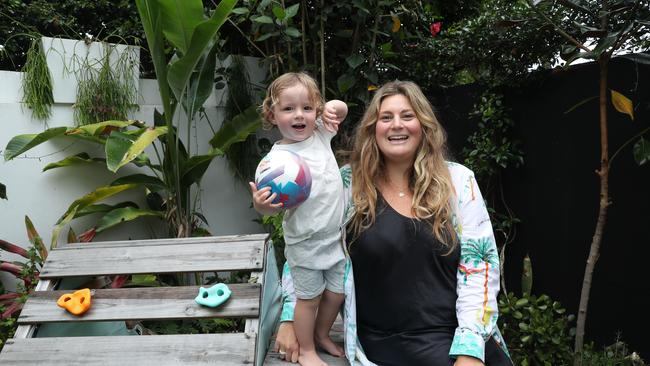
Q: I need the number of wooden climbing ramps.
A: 1